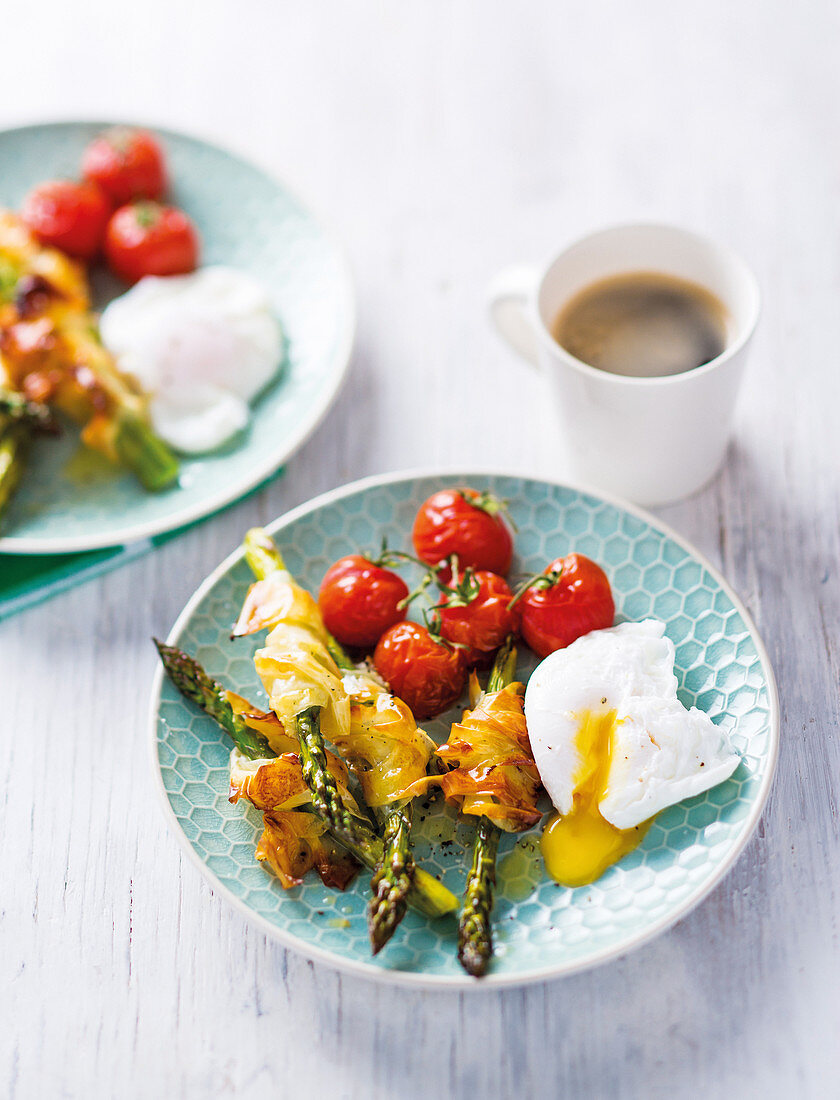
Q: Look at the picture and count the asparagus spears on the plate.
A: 4